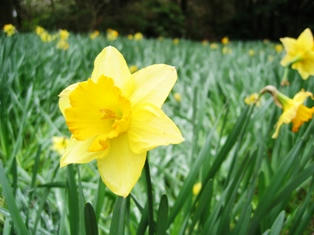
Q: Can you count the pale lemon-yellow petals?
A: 6